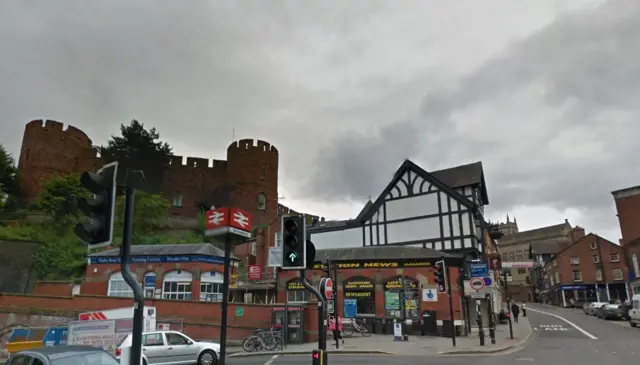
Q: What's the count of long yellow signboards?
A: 1